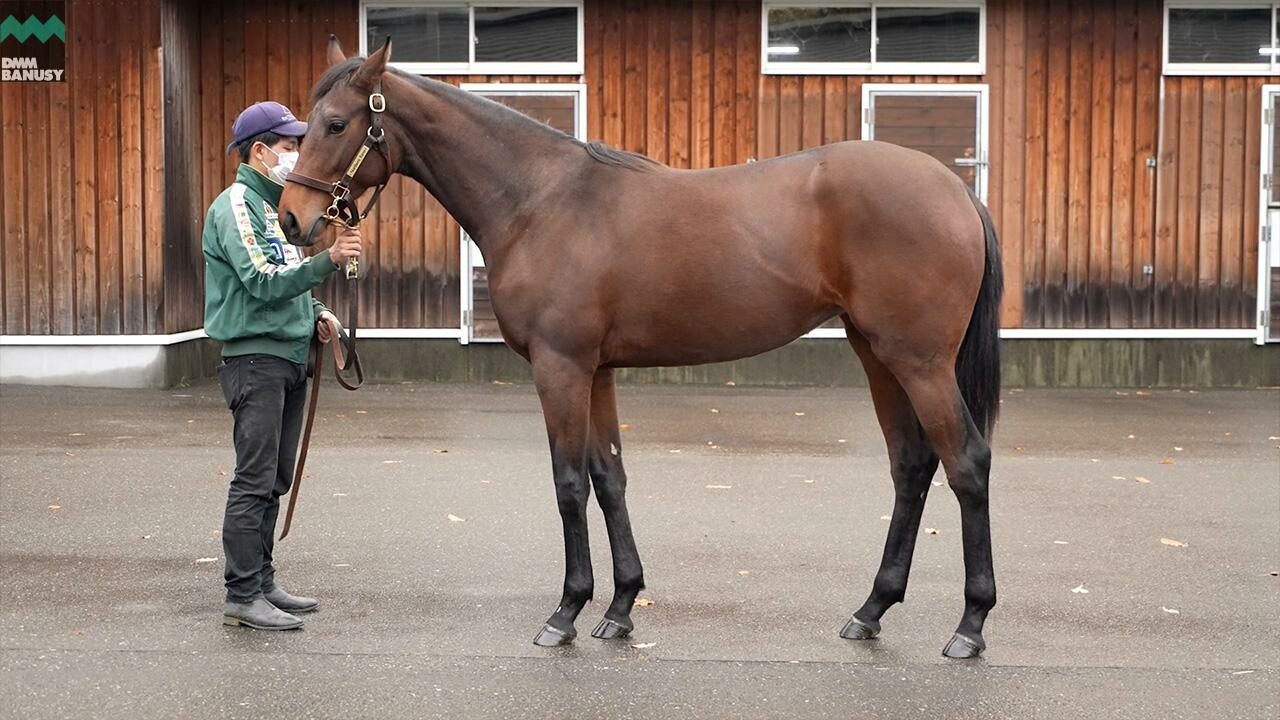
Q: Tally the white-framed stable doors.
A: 3